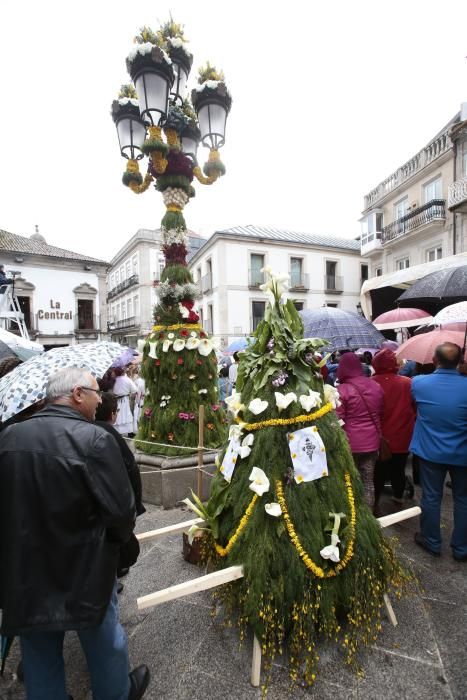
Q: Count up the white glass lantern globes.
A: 5